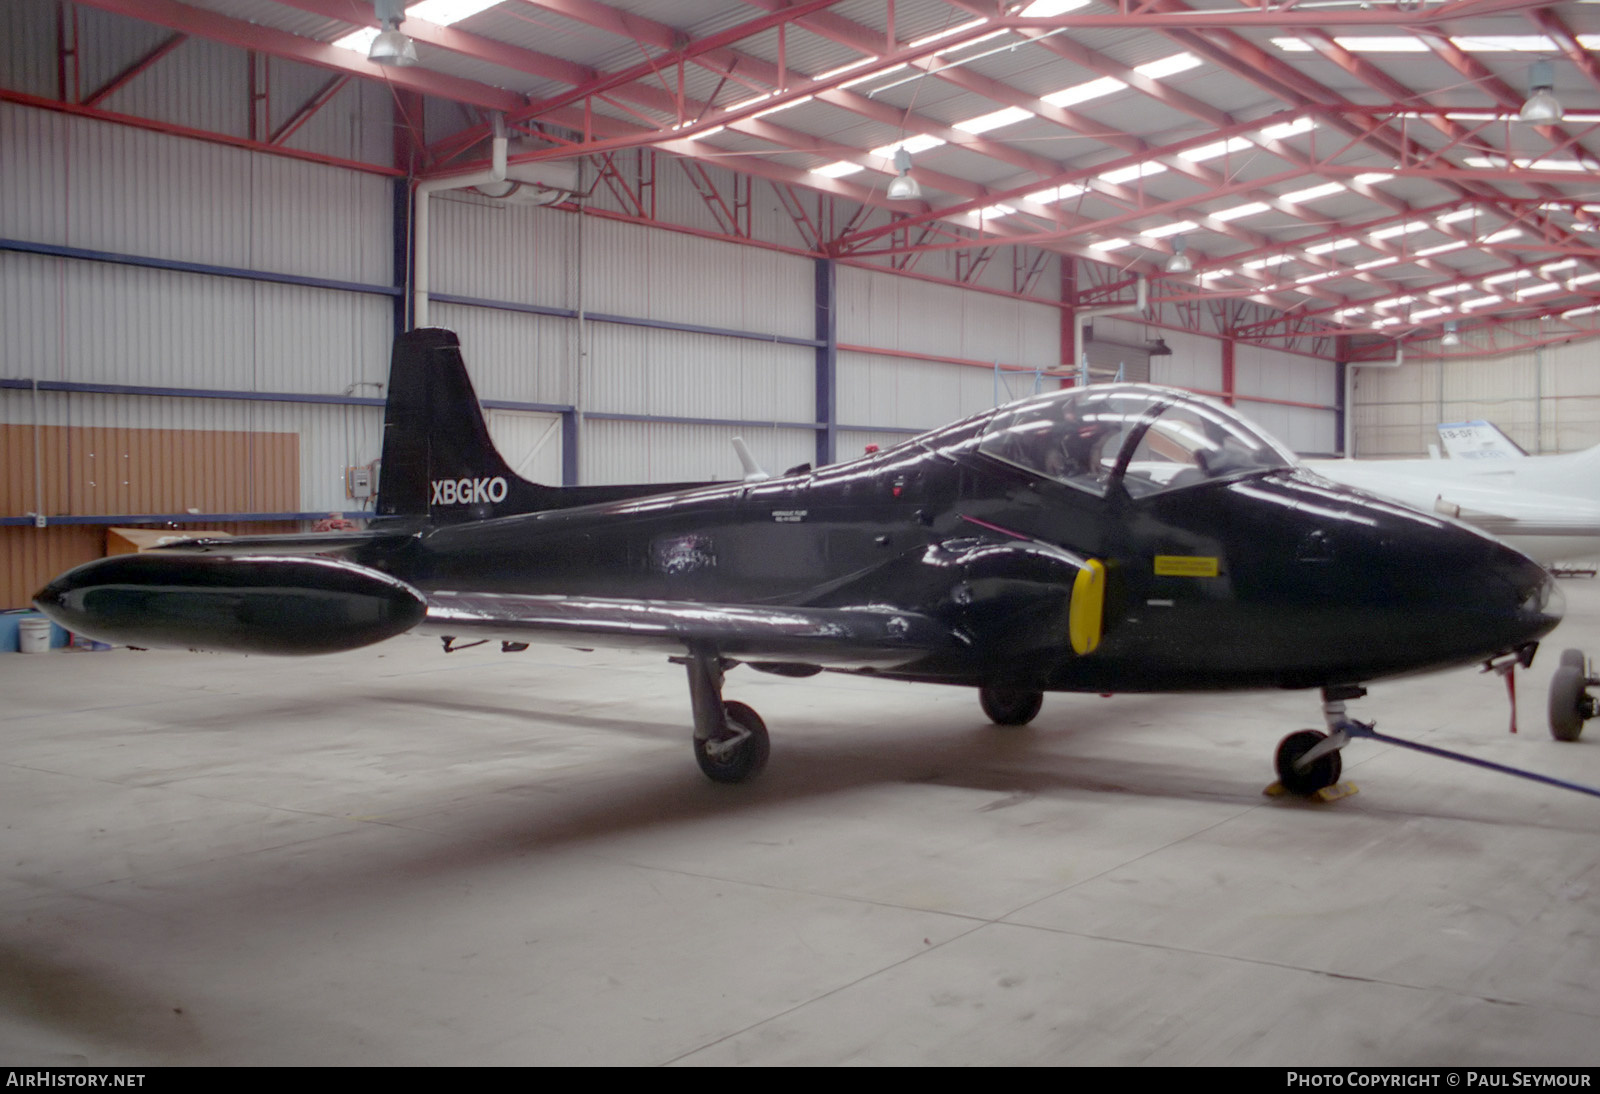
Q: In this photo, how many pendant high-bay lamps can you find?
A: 5